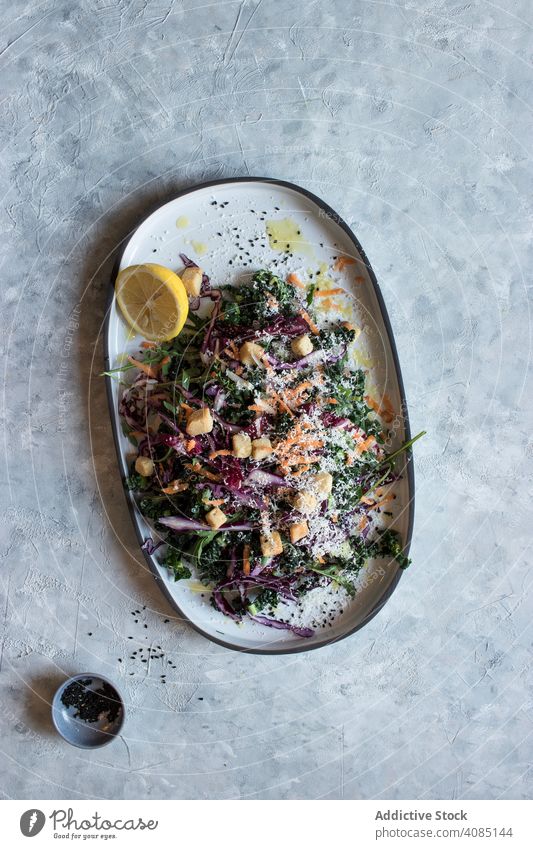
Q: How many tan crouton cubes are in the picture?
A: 12